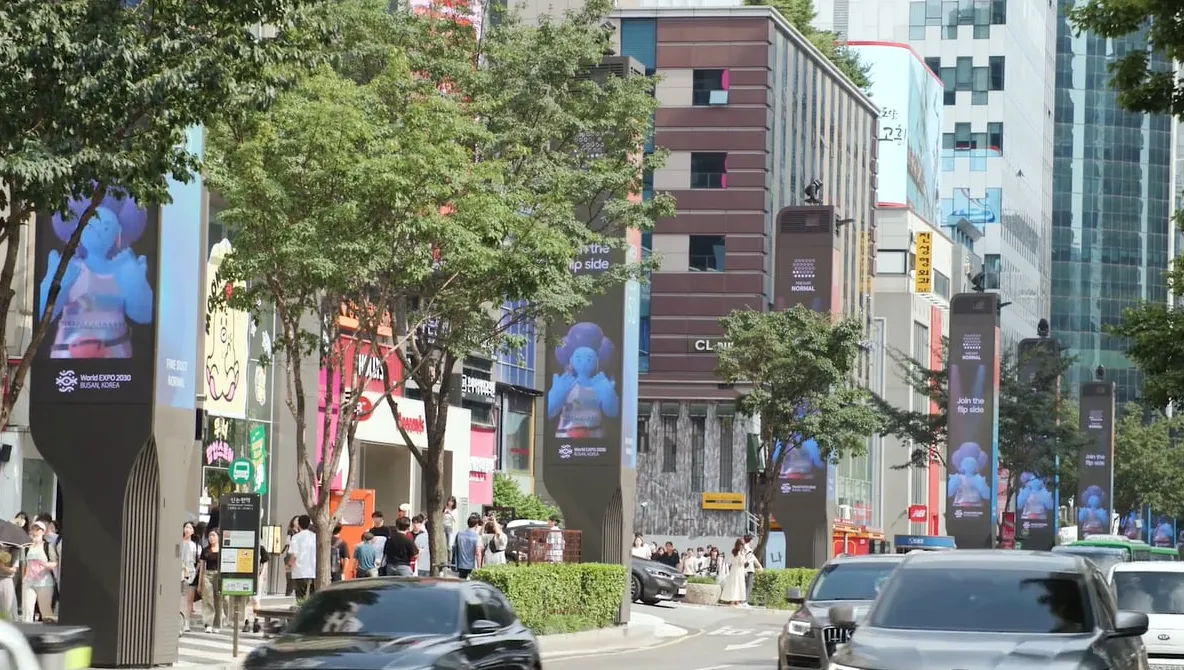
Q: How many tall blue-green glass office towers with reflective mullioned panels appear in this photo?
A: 1